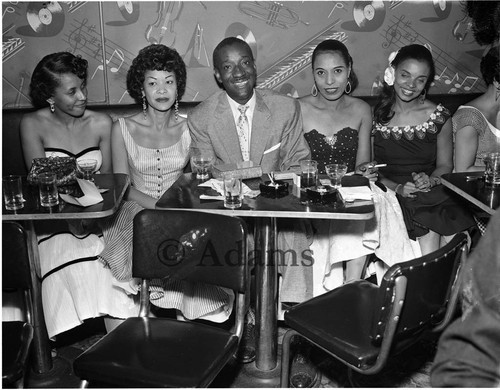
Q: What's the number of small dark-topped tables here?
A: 3